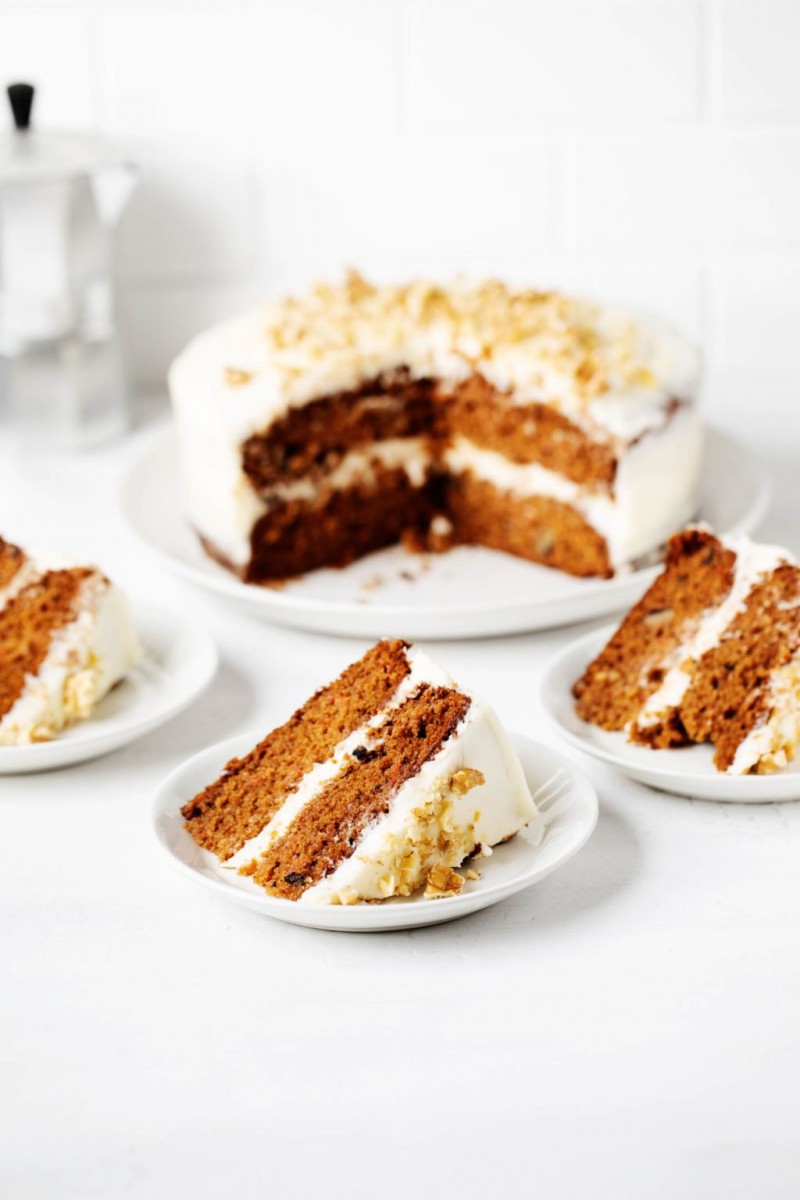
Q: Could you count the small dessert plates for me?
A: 3